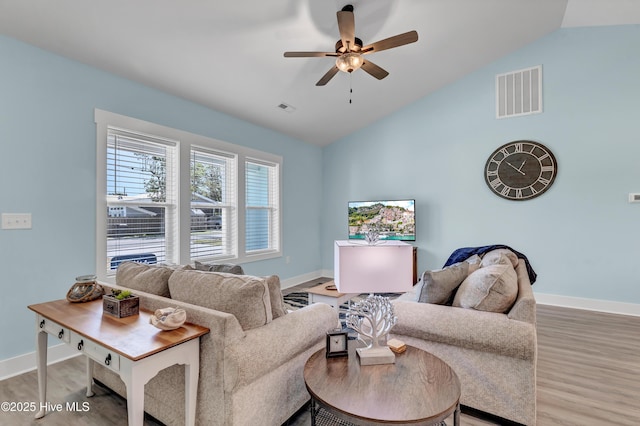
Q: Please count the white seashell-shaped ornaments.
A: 1